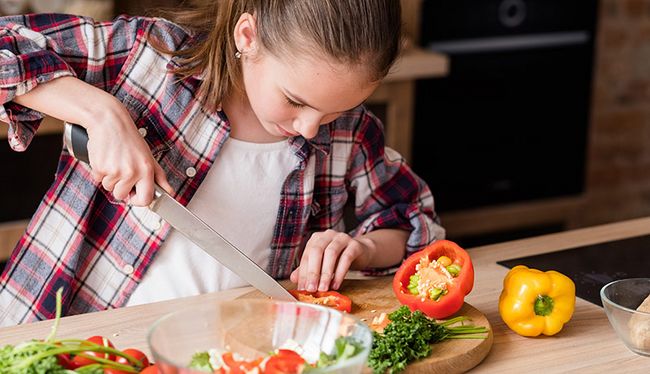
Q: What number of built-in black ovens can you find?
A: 1